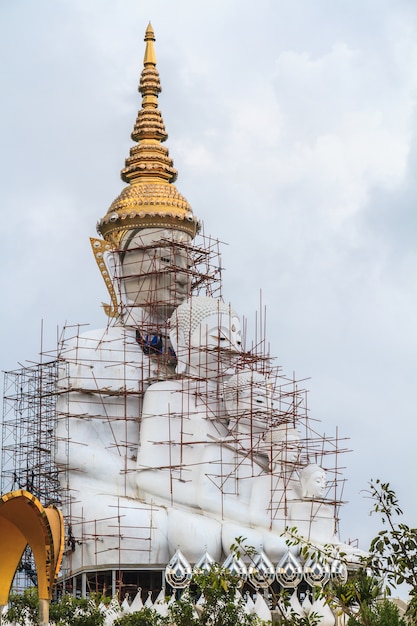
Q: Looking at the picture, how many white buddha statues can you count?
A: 5